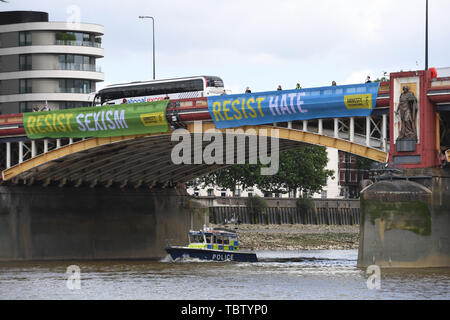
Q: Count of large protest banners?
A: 2